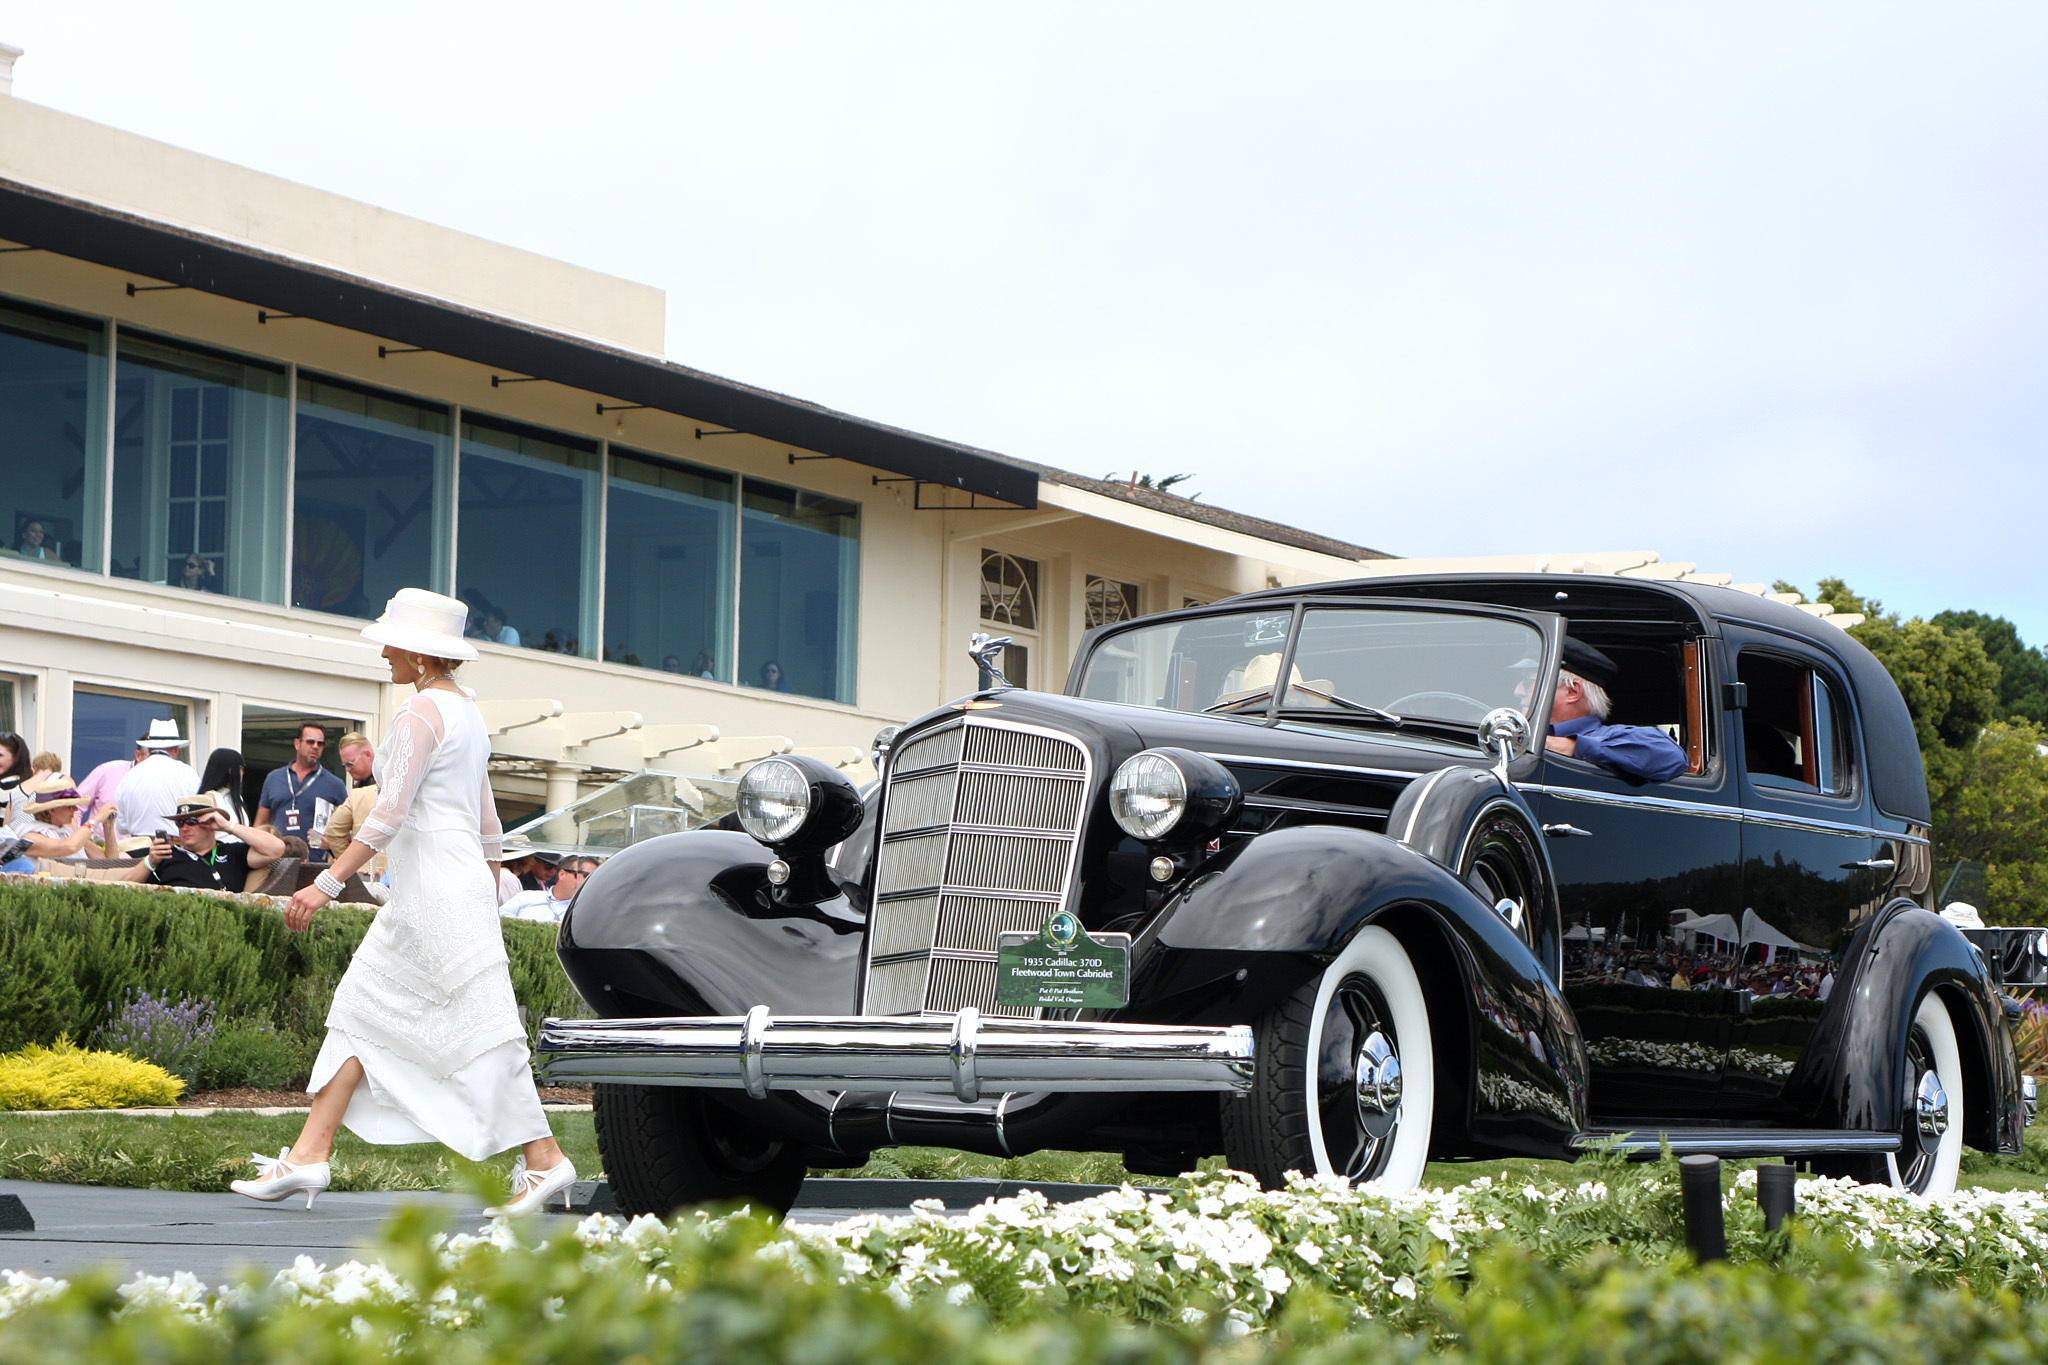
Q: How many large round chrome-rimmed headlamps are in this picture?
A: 2